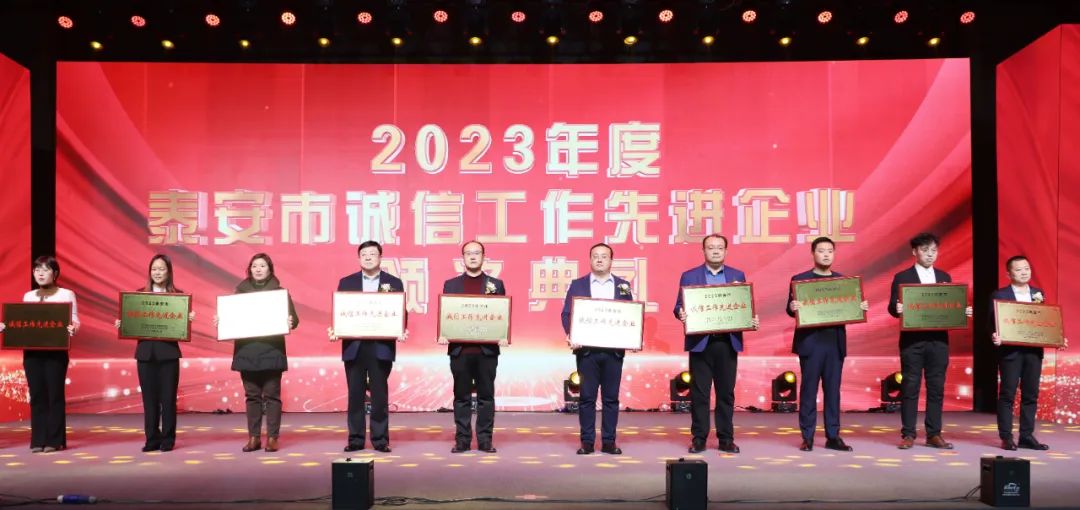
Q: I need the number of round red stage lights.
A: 13